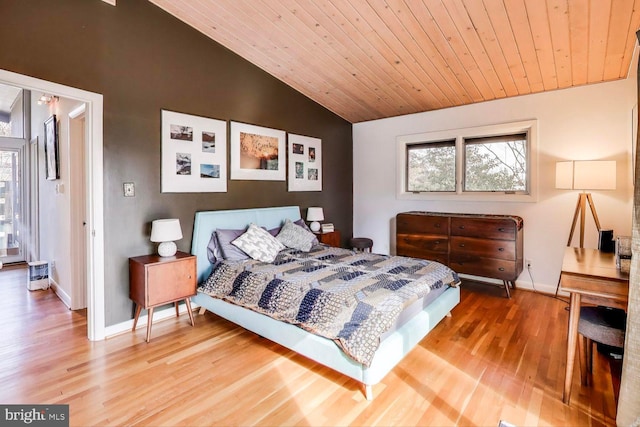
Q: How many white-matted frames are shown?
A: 3